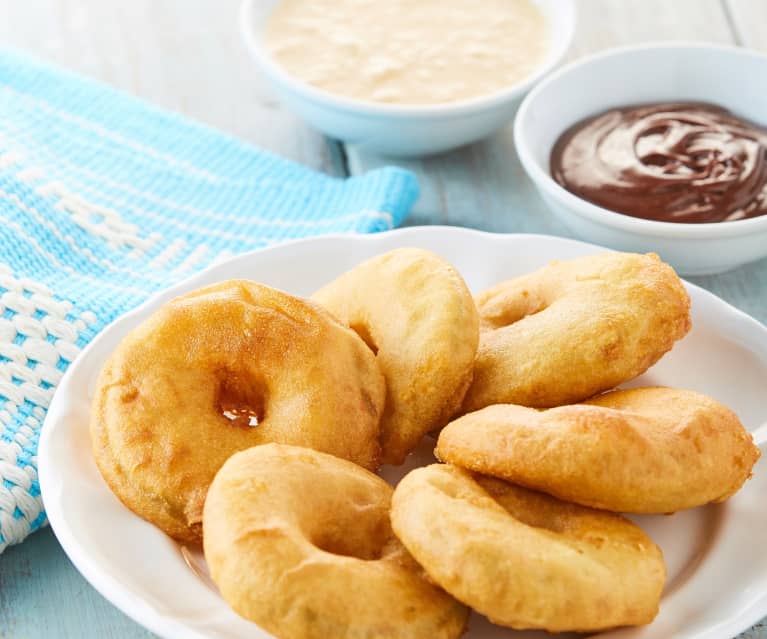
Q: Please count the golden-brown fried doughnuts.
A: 6